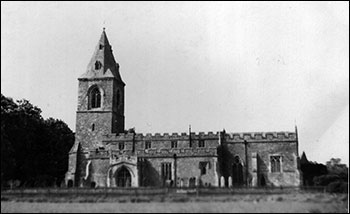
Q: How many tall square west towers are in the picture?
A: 1